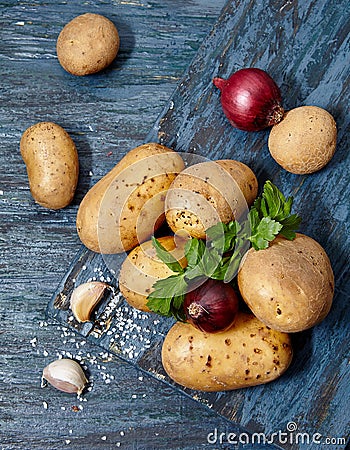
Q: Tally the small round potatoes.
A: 2